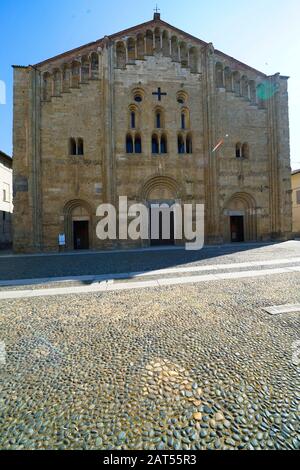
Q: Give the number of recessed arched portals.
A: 3